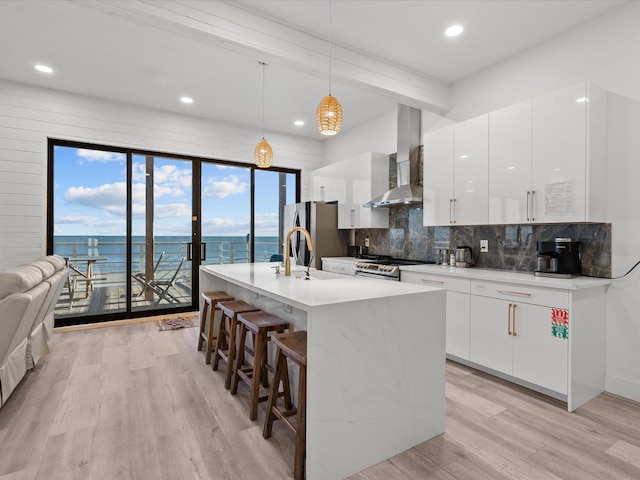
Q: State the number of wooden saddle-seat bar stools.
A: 4